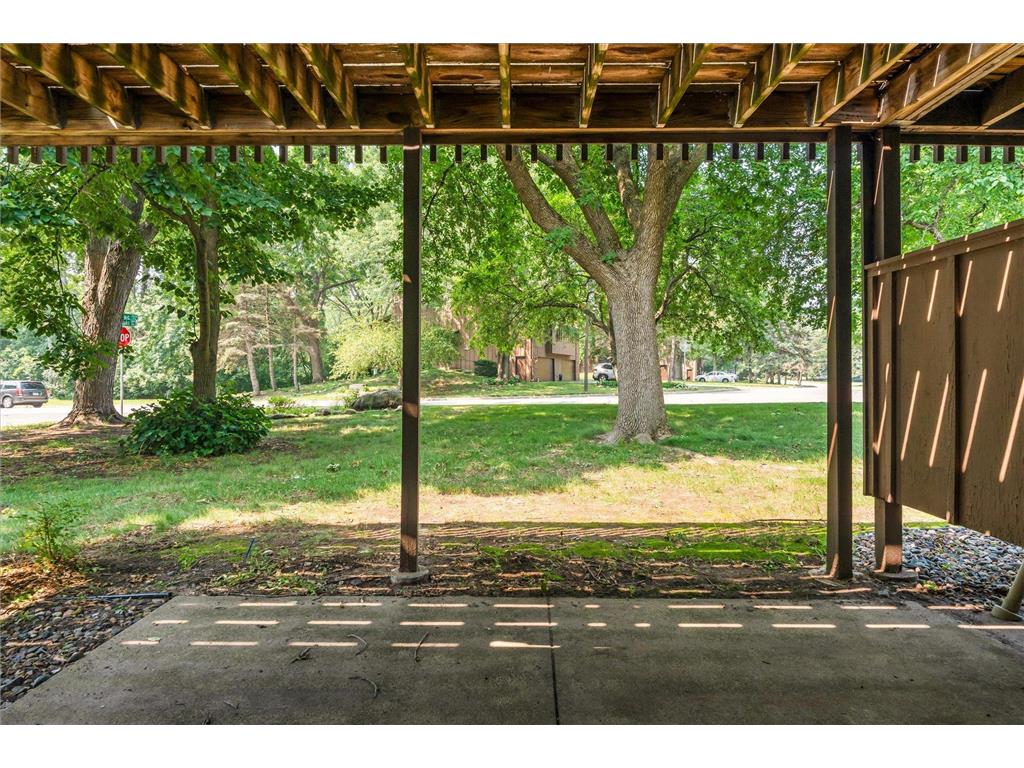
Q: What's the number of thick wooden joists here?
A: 14